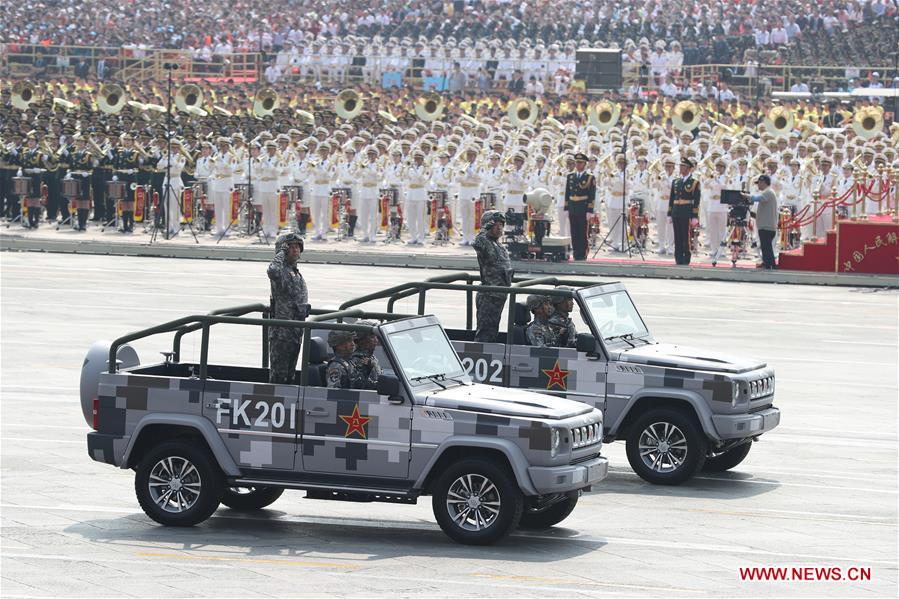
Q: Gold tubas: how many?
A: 11